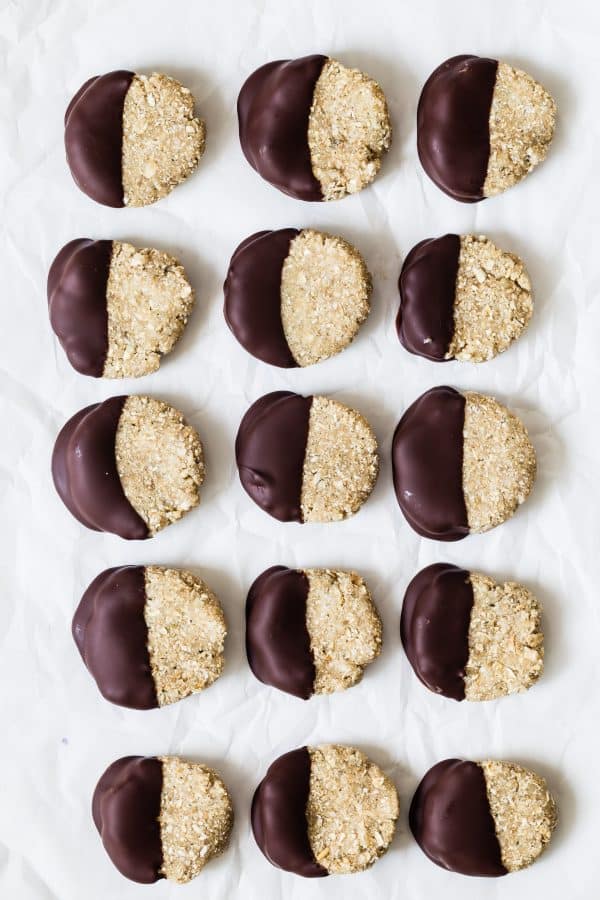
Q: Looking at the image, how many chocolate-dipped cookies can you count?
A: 15